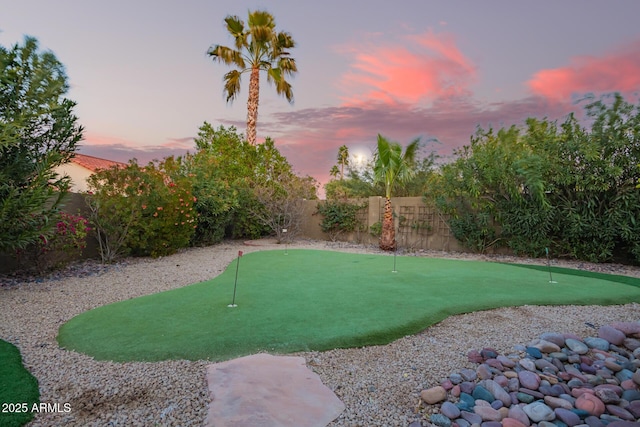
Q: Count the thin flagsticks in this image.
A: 4